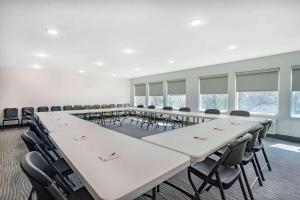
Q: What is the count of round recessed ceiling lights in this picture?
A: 11